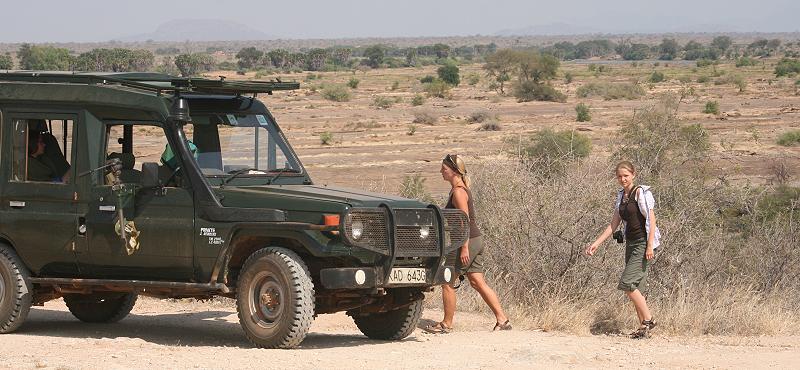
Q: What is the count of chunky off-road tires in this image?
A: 4